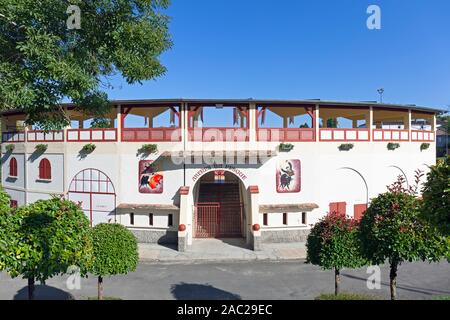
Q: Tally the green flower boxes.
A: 8